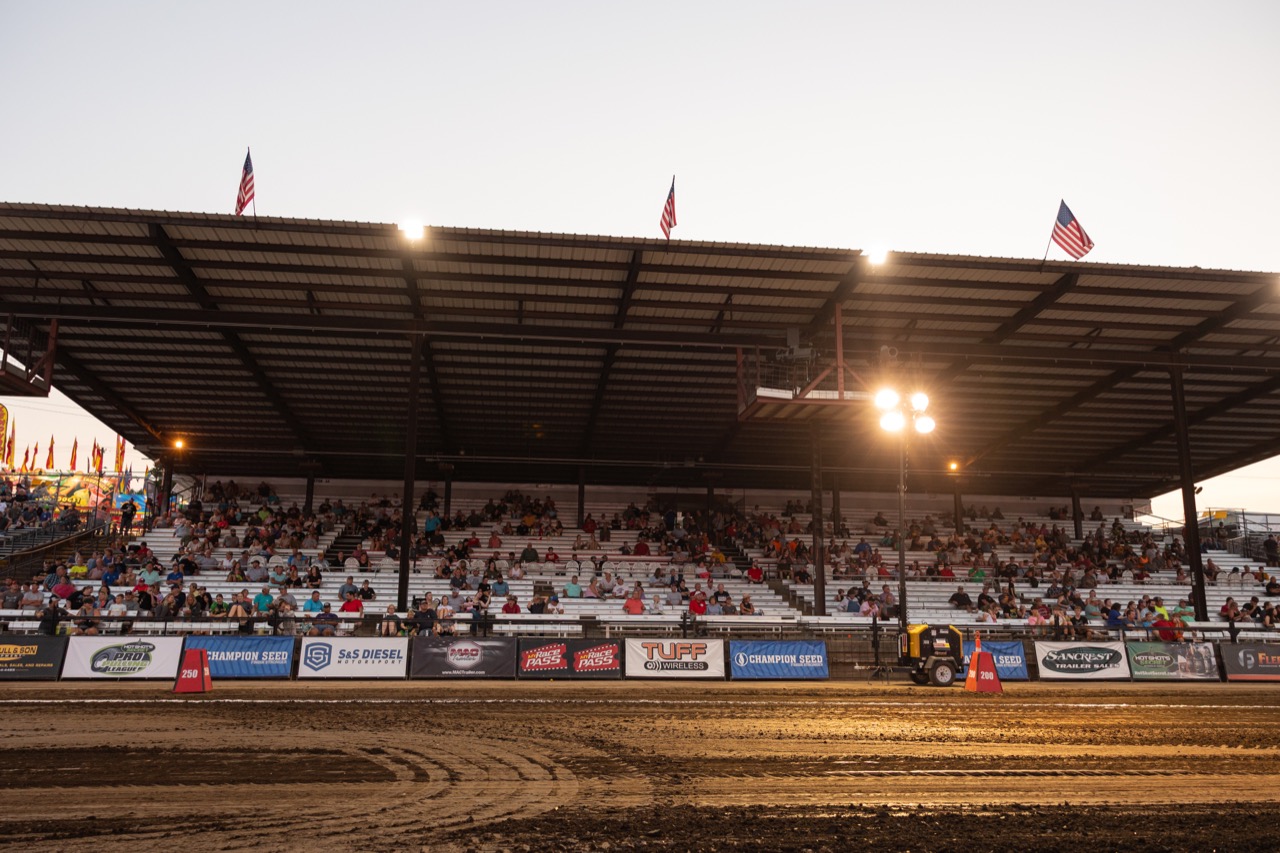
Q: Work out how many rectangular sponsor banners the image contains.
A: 12